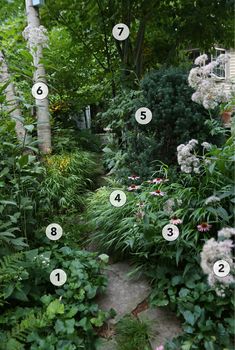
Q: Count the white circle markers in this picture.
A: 8